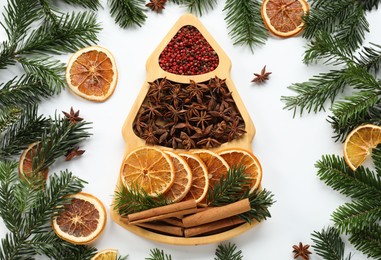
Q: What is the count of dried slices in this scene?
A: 11